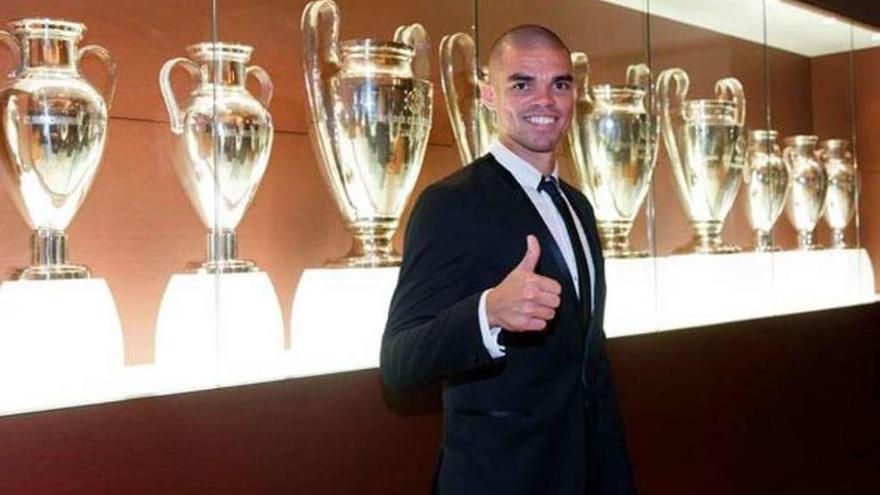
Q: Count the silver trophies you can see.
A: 9